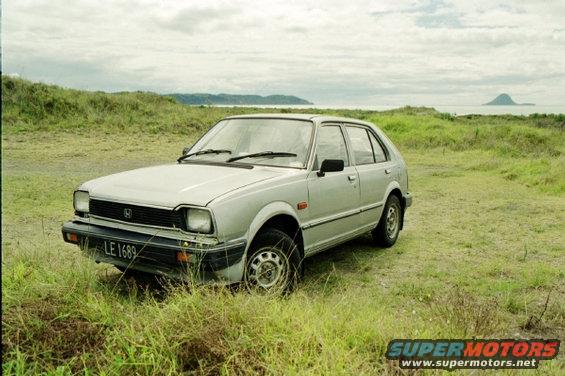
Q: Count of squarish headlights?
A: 2